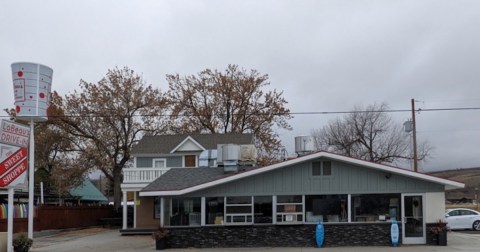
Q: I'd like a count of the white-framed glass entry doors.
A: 1